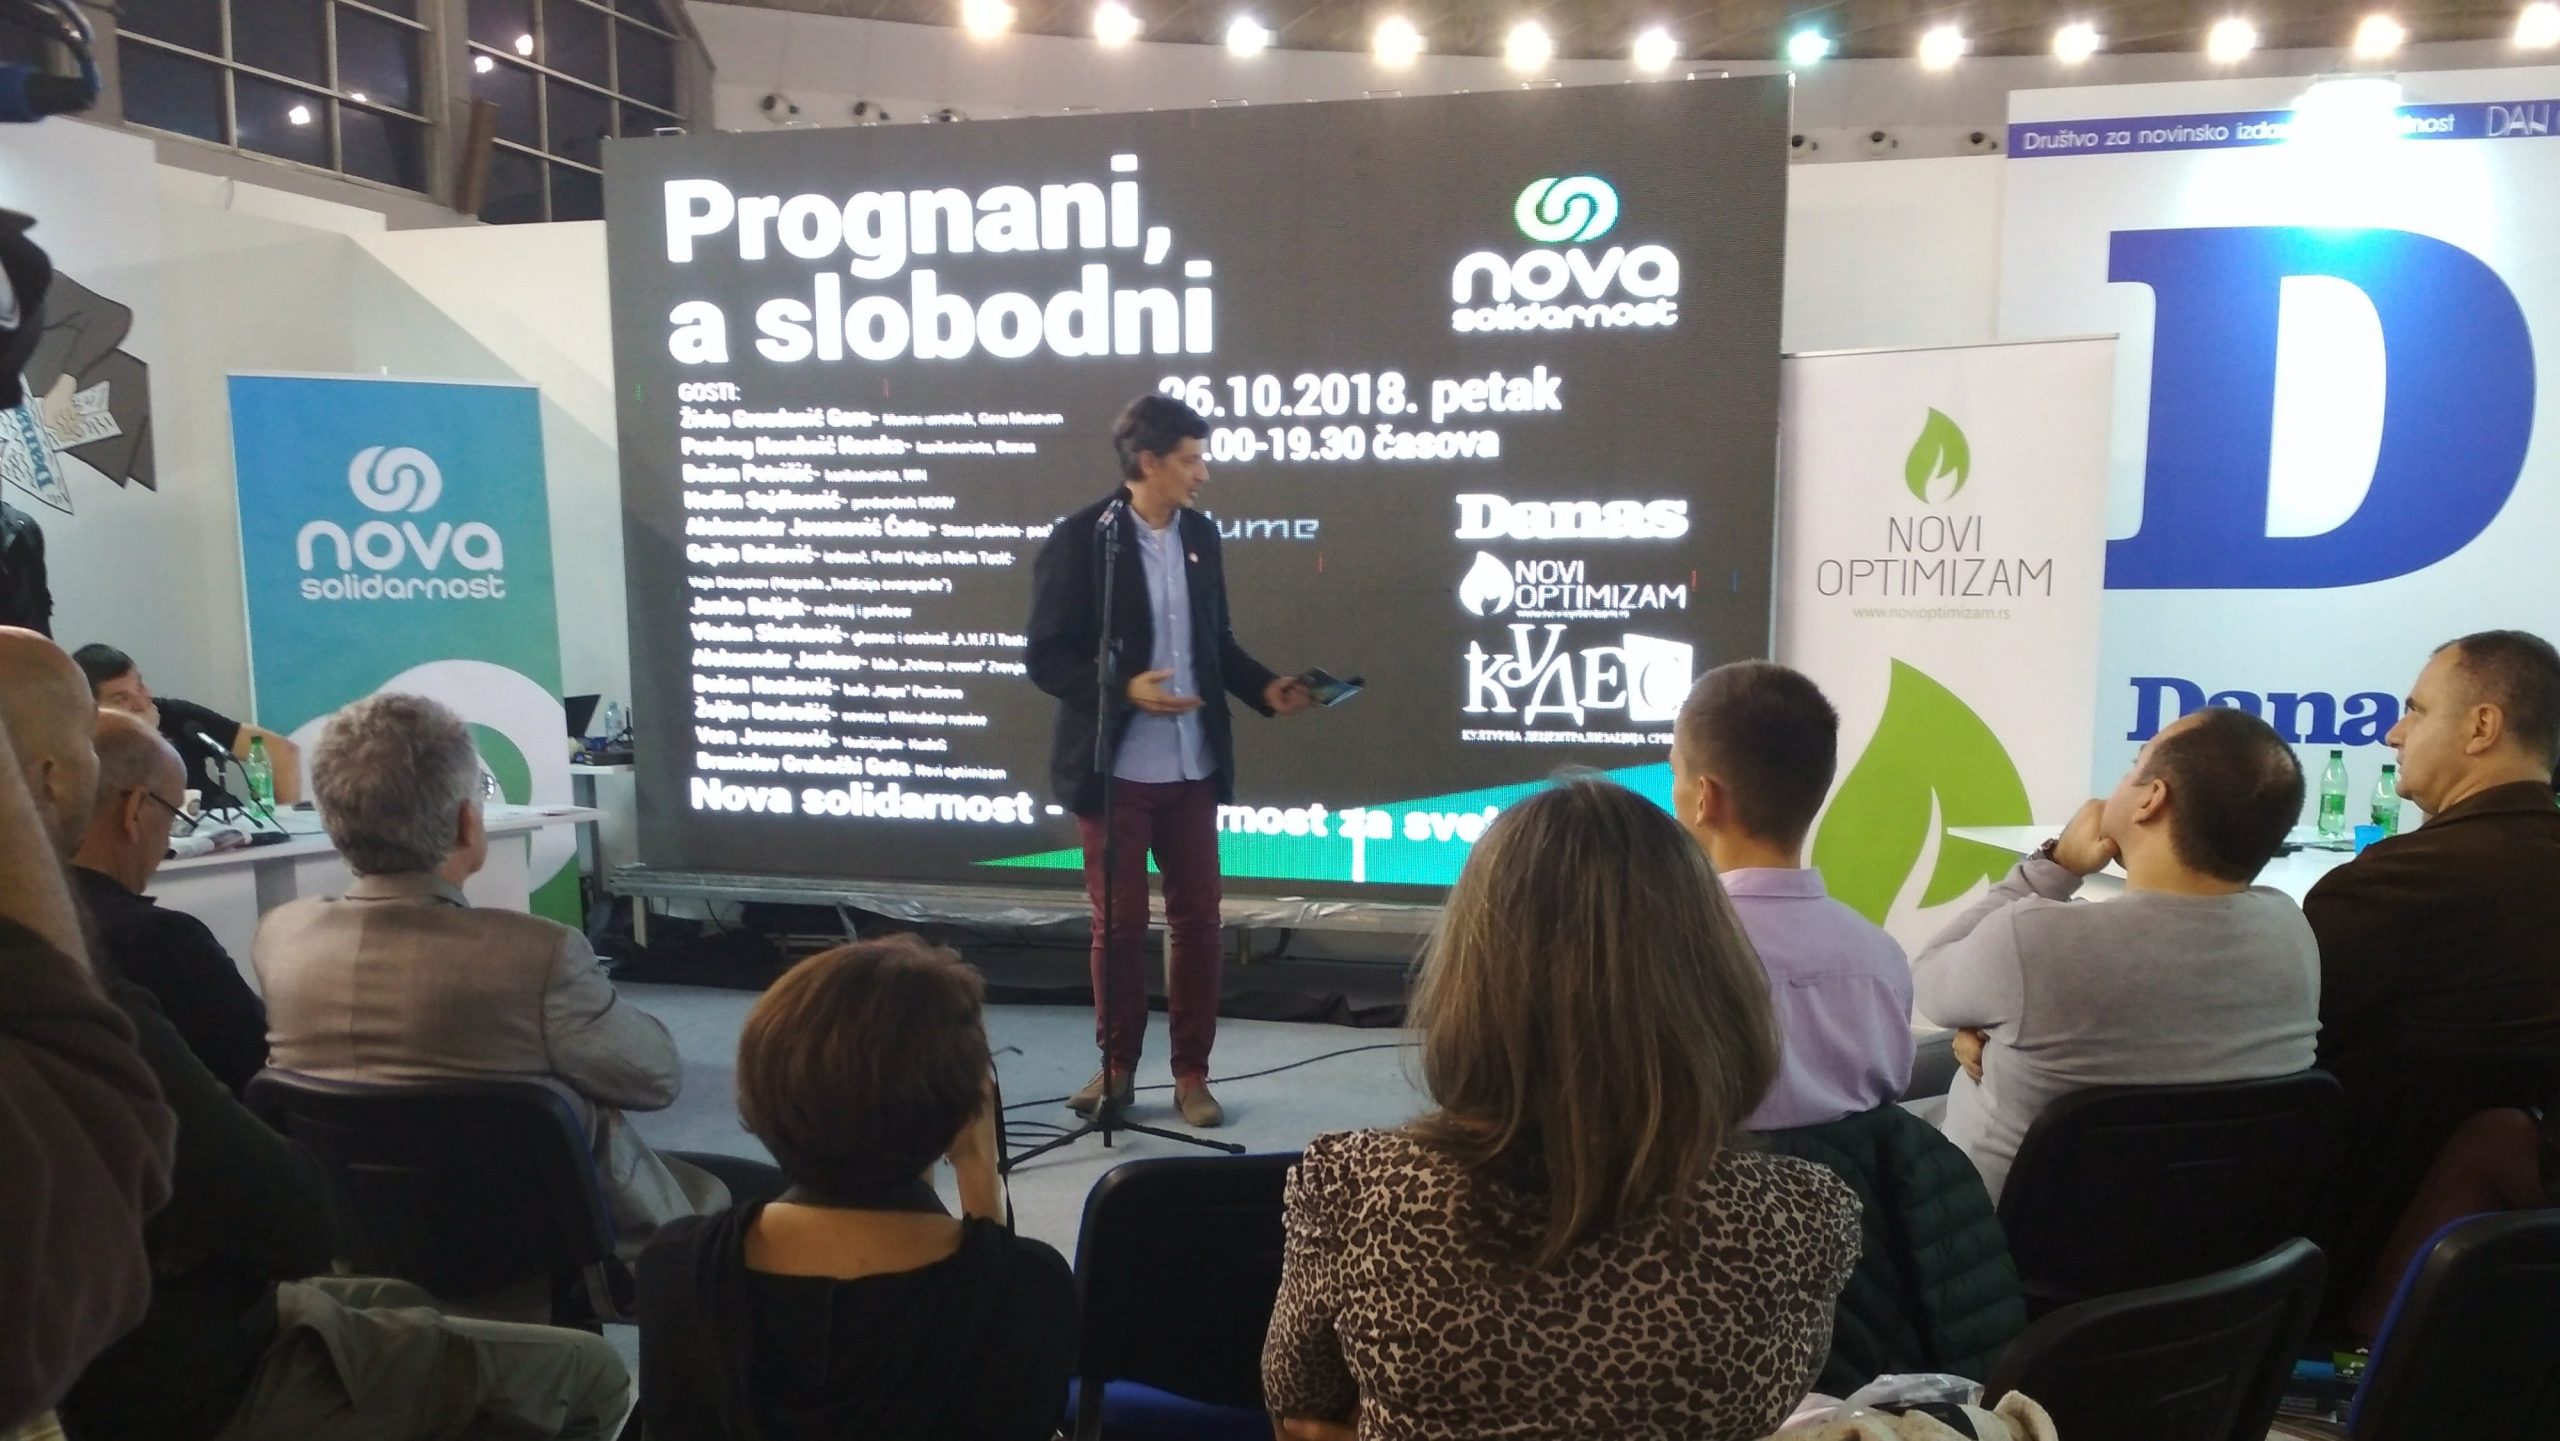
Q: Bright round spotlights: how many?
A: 12